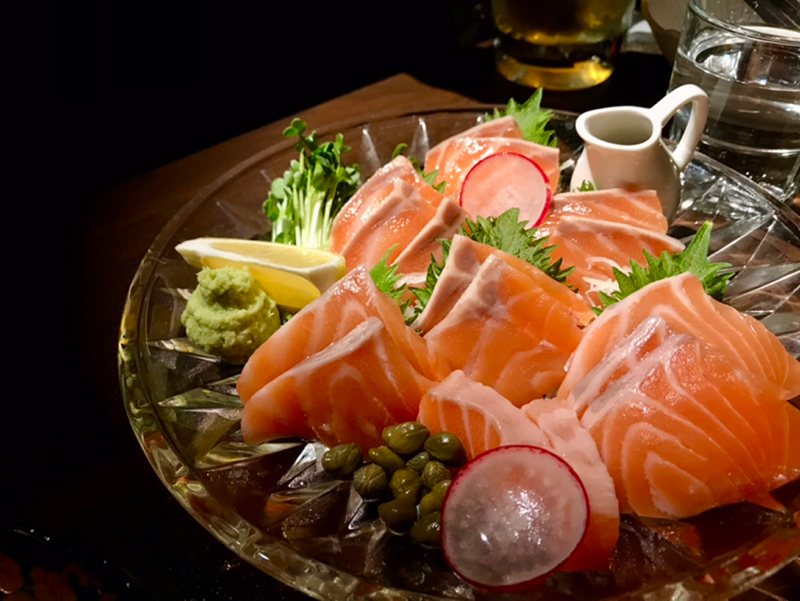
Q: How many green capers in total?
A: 11